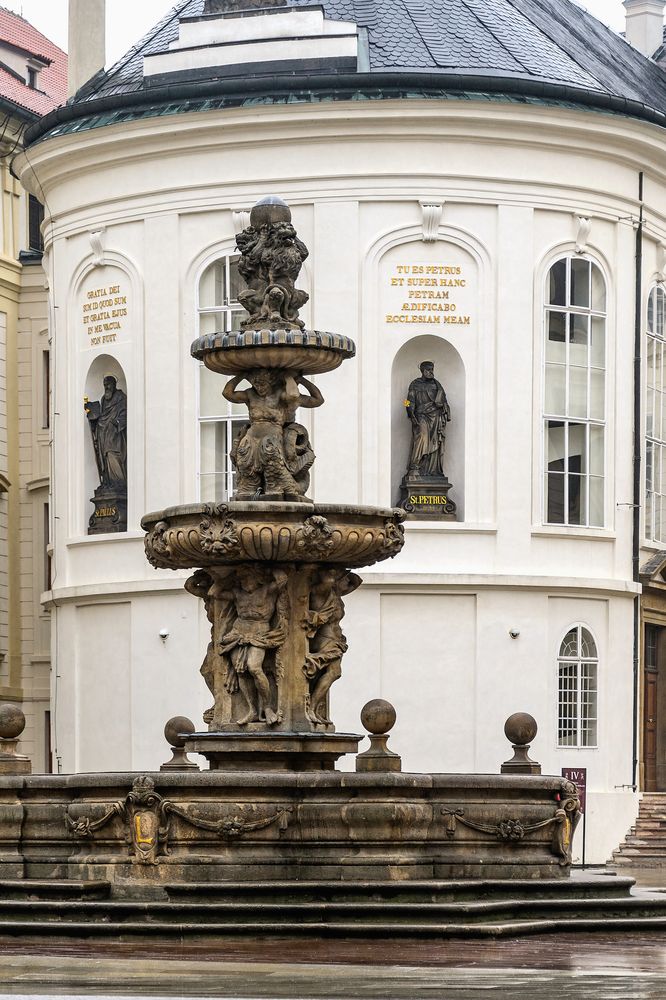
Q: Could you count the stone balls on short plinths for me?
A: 4